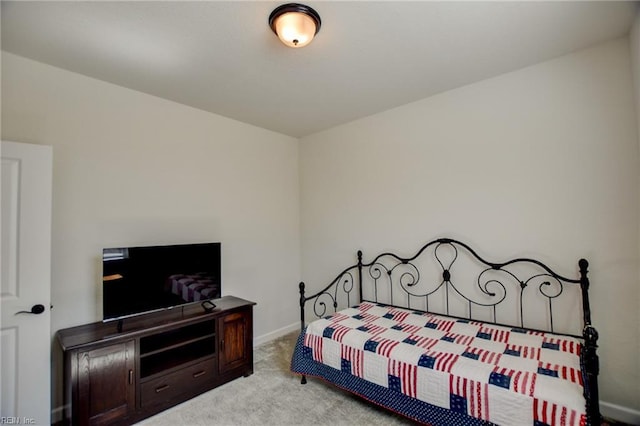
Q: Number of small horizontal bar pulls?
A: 2